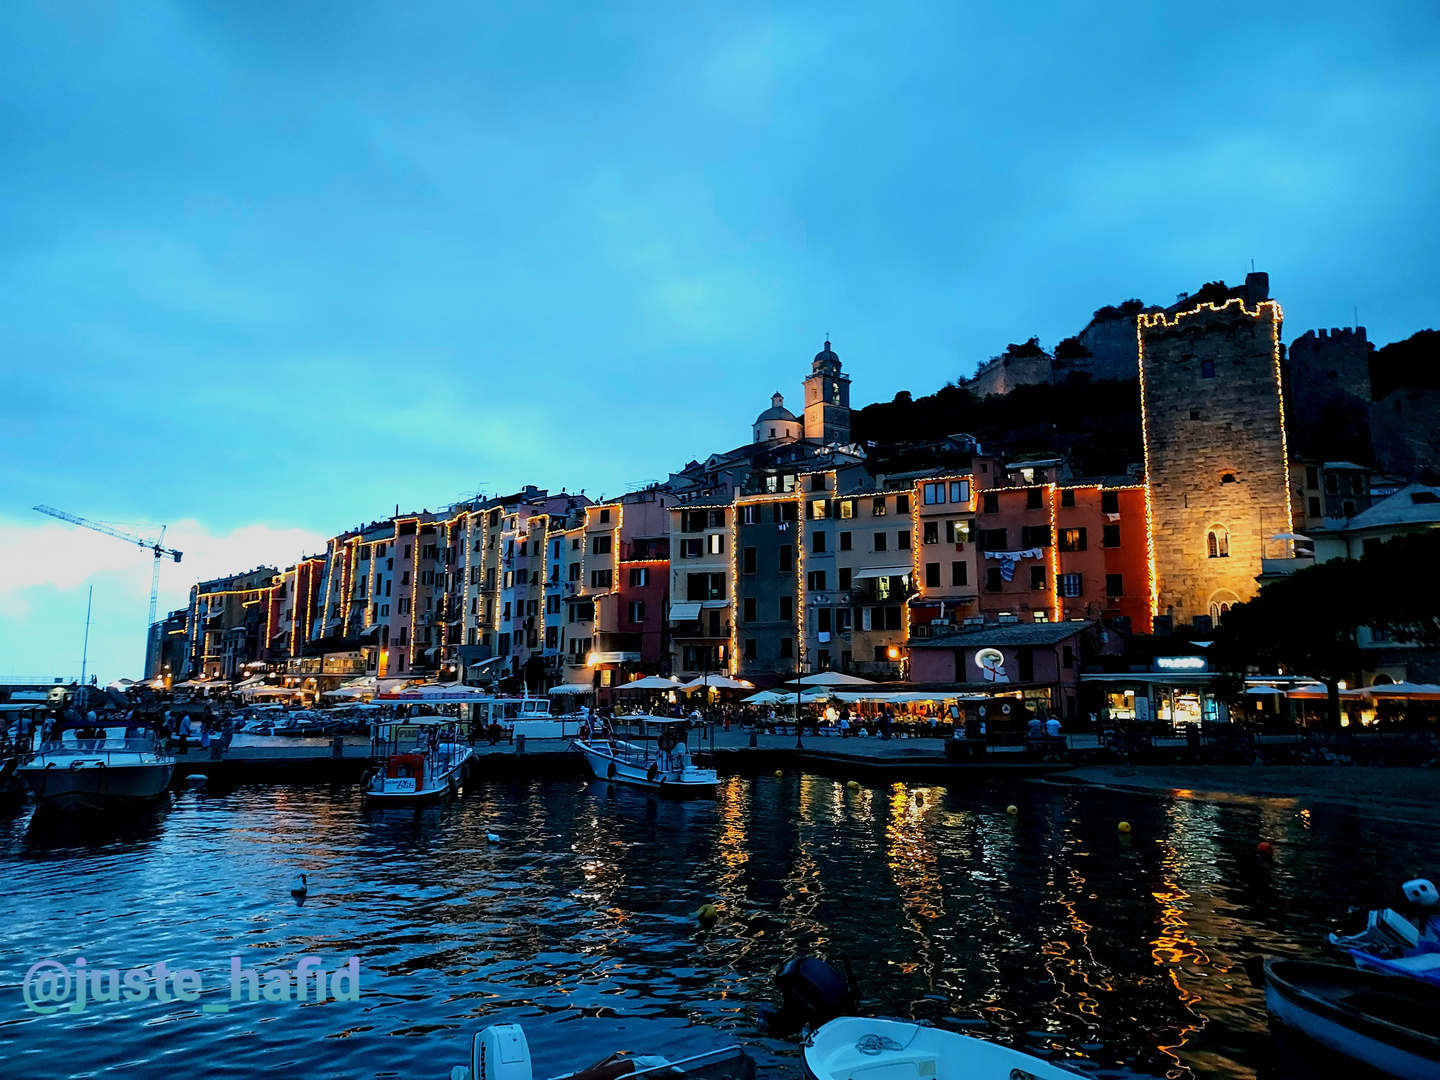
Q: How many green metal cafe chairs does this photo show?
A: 0